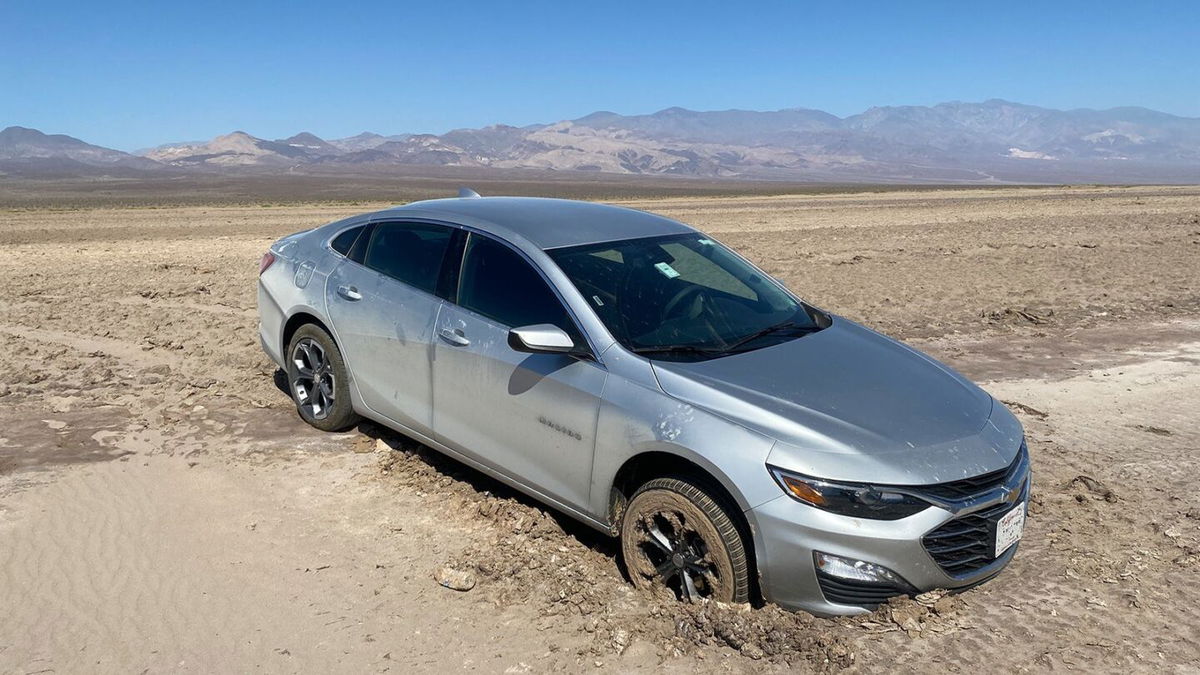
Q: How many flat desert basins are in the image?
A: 1